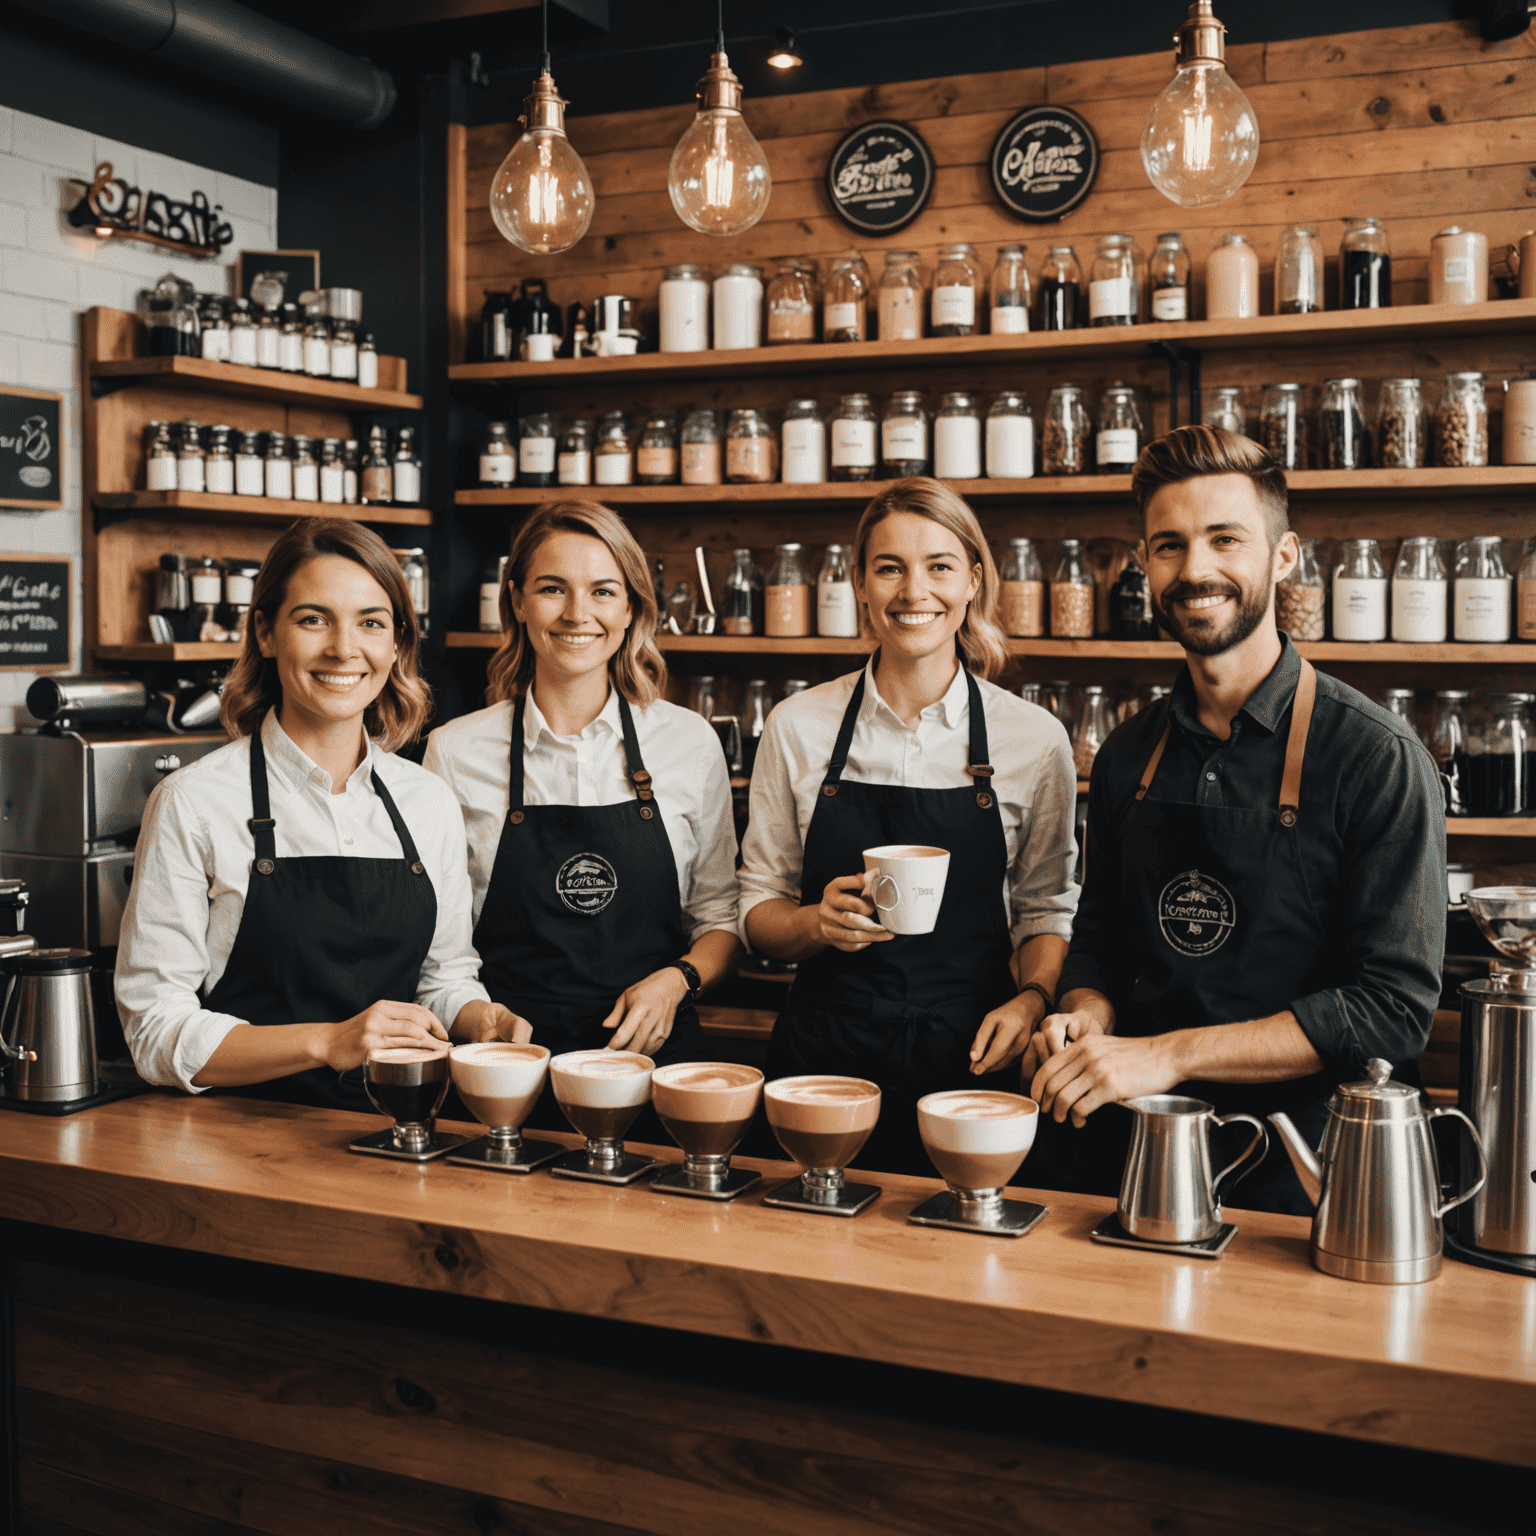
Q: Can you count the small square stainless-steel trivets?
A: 7